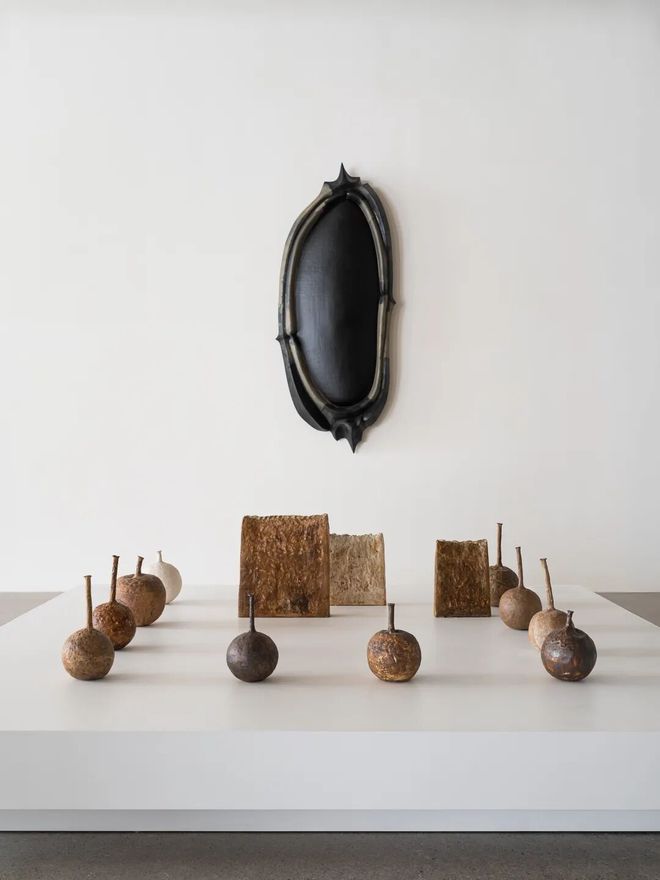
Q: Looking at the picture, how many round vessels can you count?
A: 10